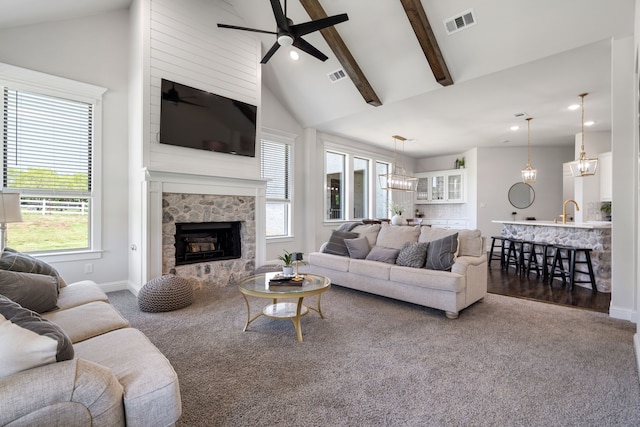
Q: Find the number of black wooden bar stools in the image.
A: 4